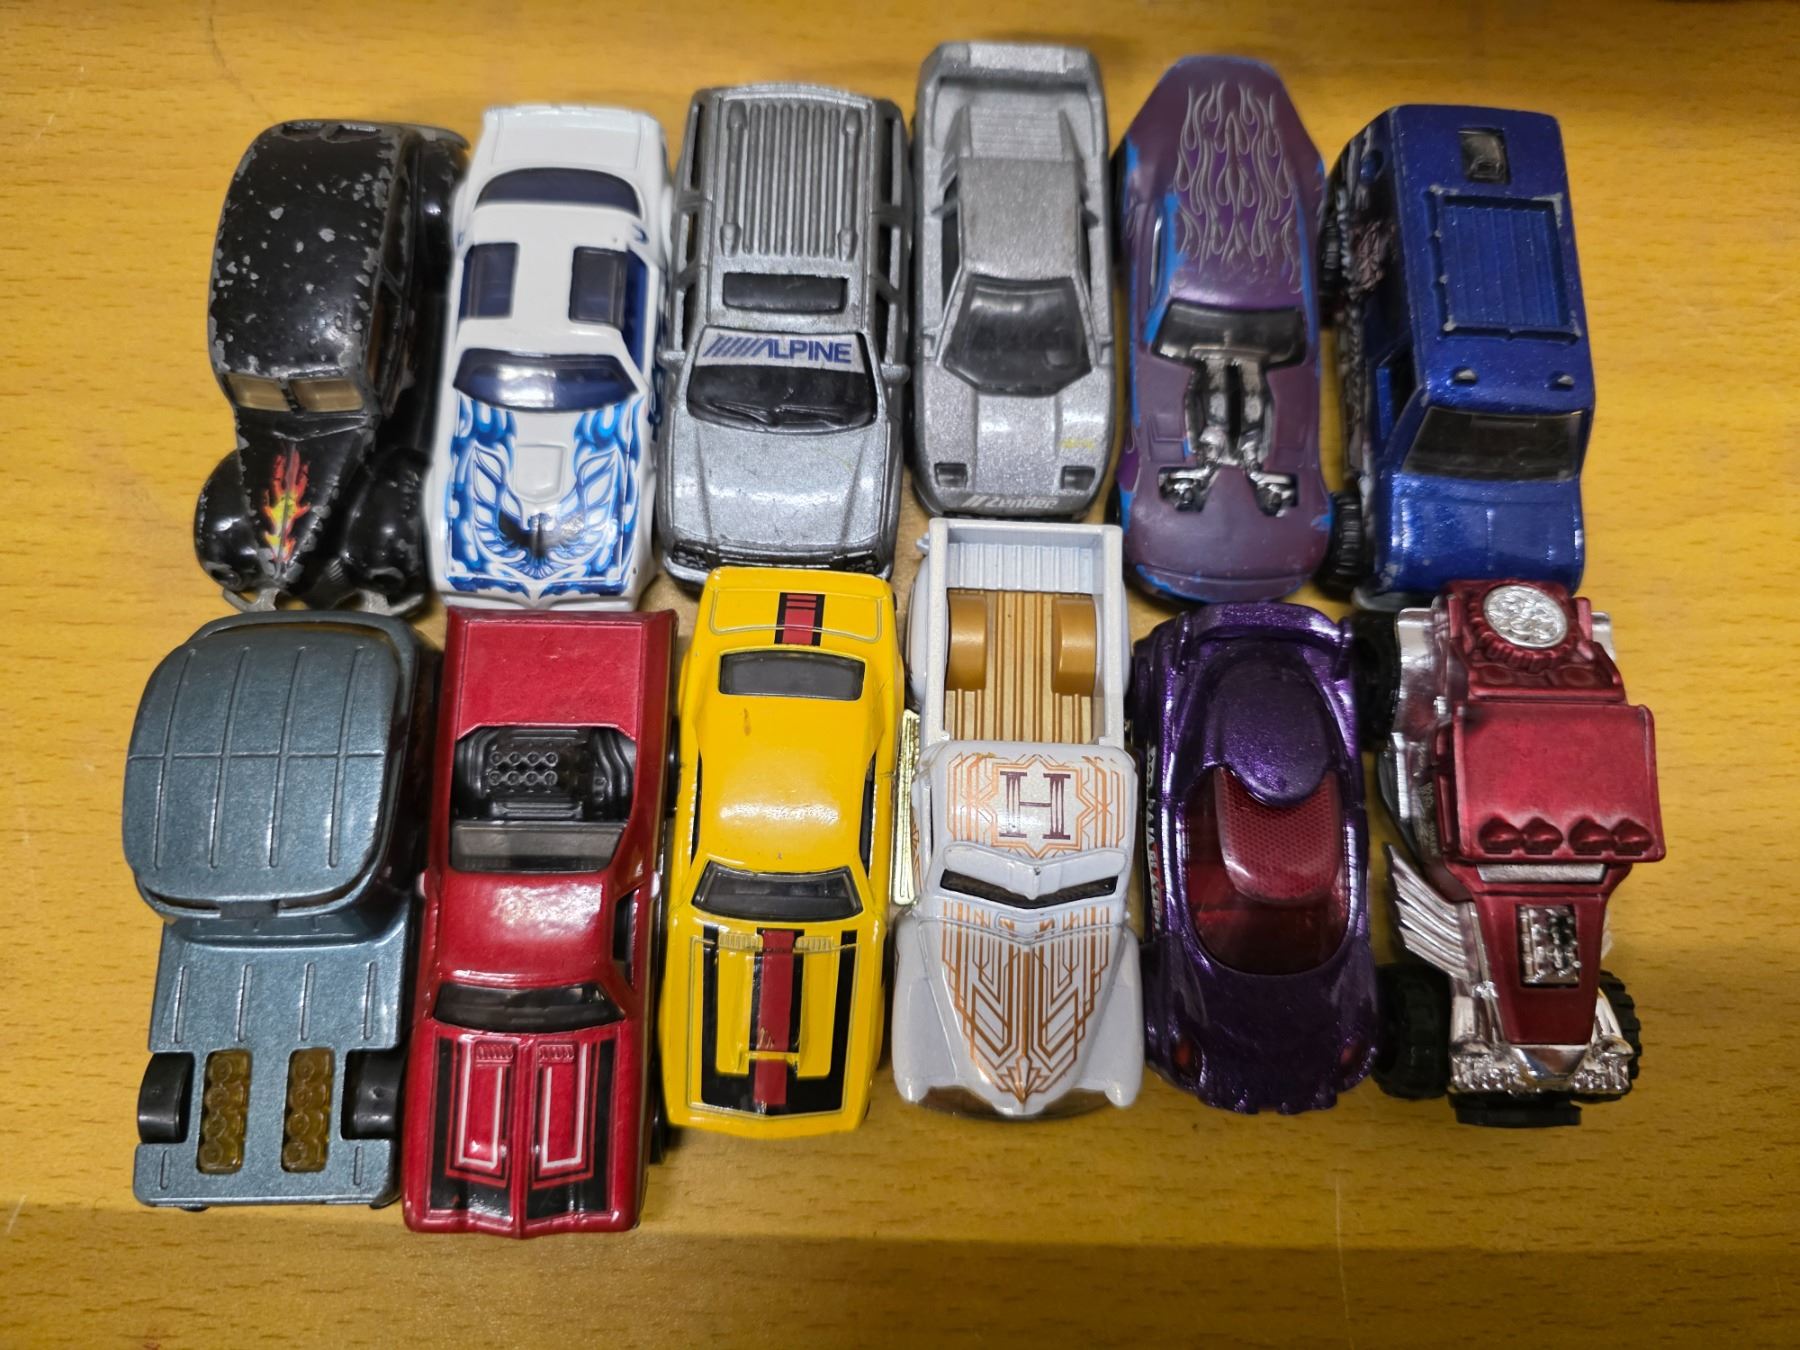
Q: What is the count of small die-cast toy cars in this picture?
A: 12